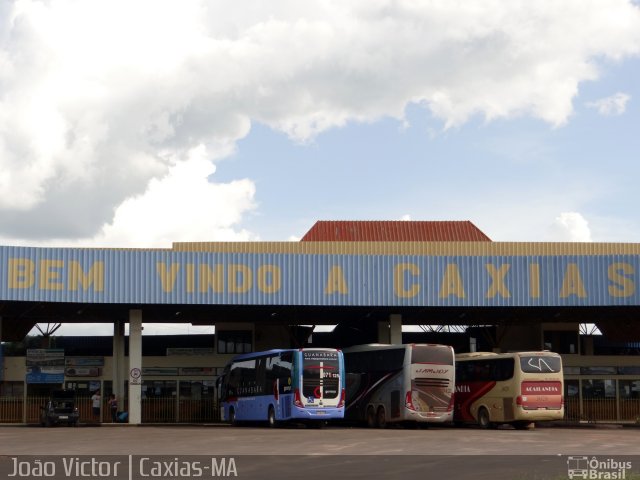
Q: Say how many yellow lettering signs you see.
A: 1